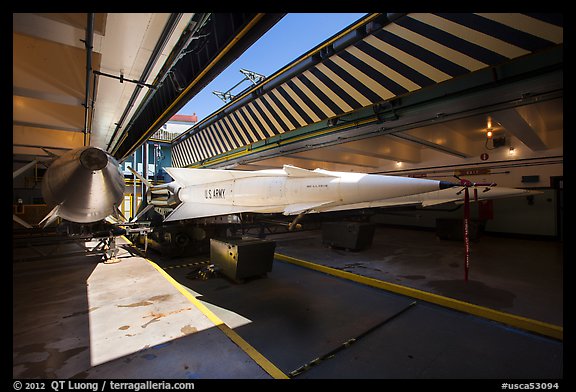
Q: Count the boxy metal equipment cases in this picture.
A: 3